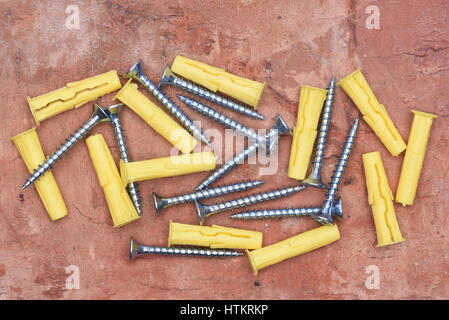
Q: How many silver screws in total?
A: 12